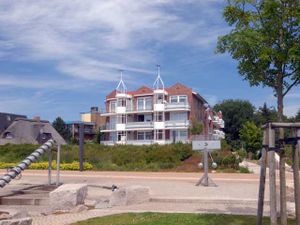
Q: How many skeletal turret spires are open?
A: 2